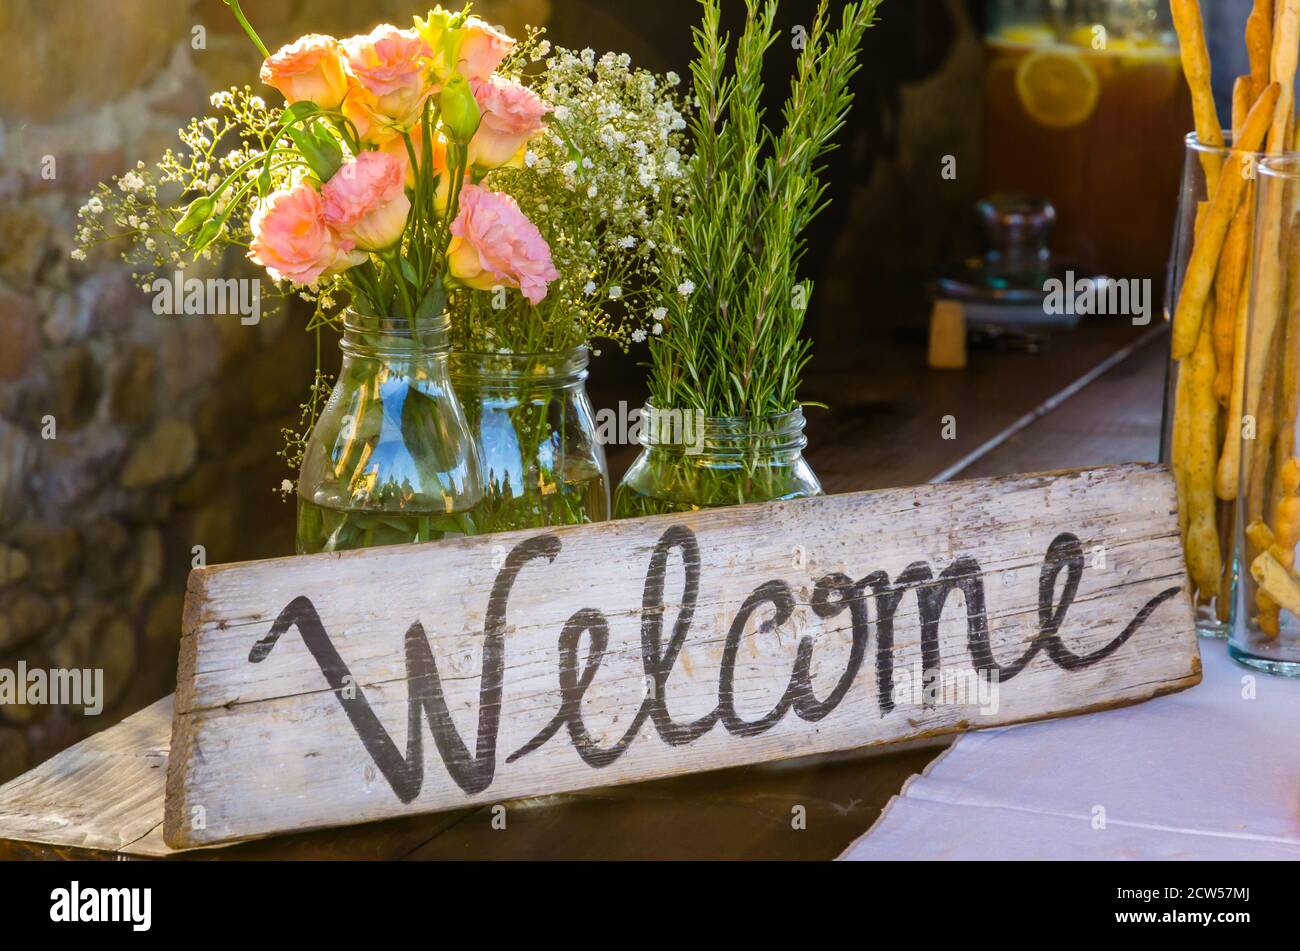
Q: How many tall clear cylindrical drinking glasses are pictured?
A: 2